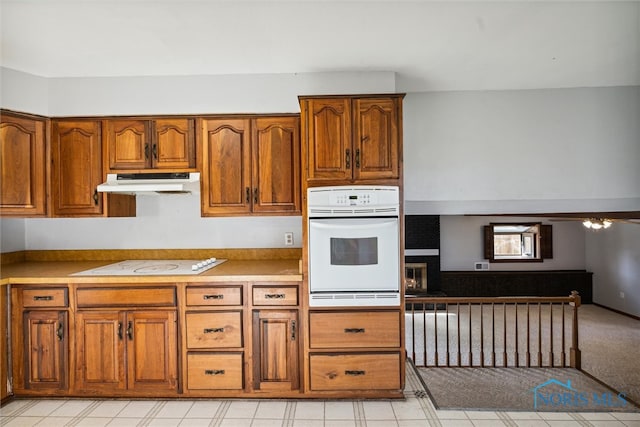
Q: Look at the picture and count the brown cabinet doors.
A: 12